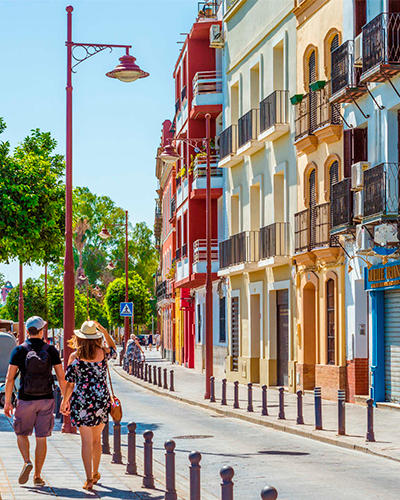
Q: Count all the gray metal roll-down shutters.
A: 1